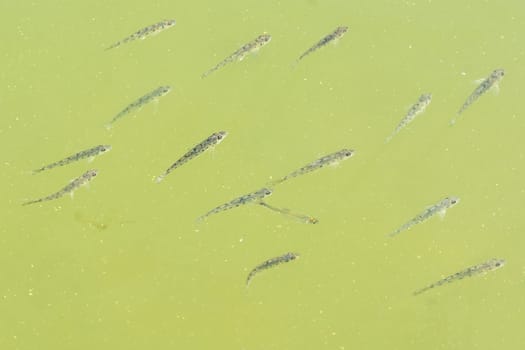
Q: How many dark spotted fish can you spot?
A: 14